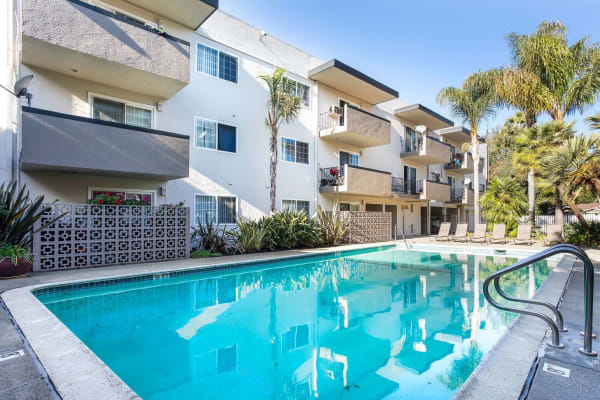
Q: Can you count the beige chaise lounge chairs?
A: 6